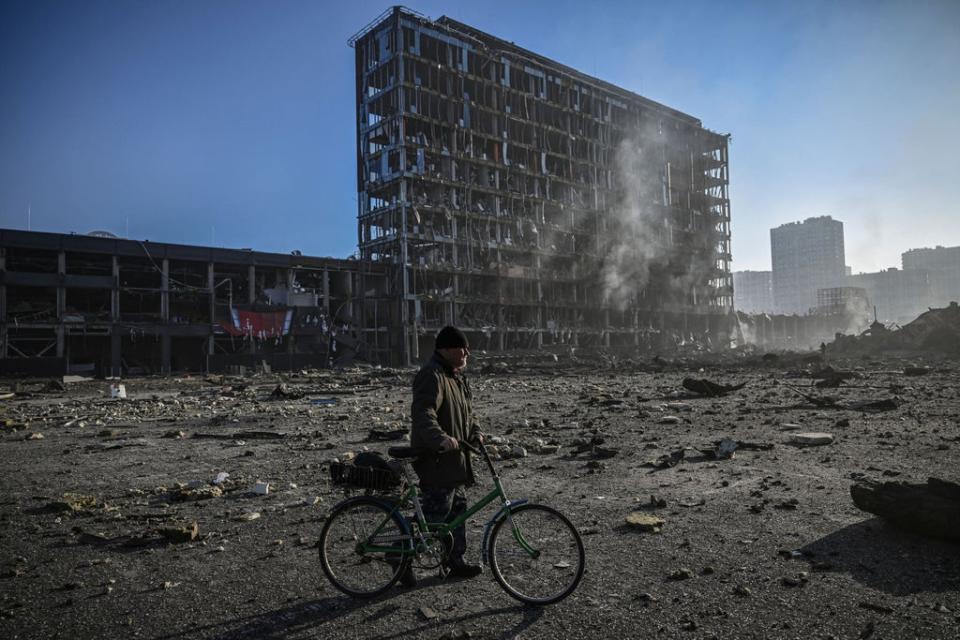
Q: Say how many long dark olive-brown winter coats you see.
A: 1